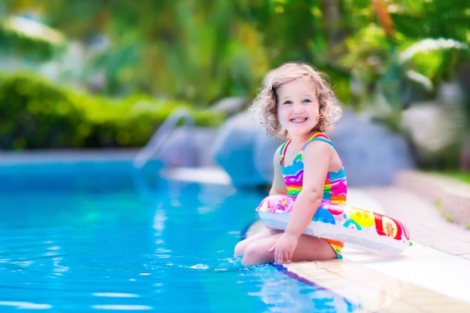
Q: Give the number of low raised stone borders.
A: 1